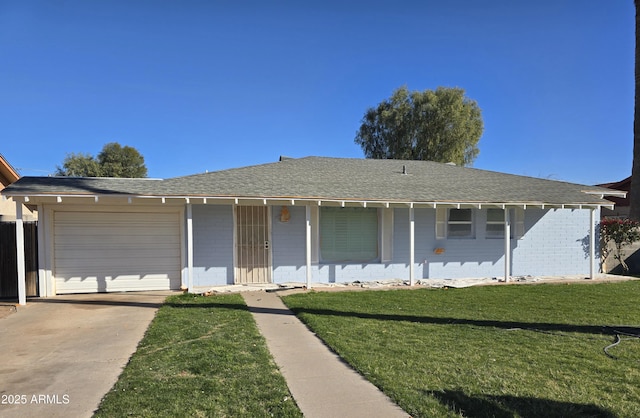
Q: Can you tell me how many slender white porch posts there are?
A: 6